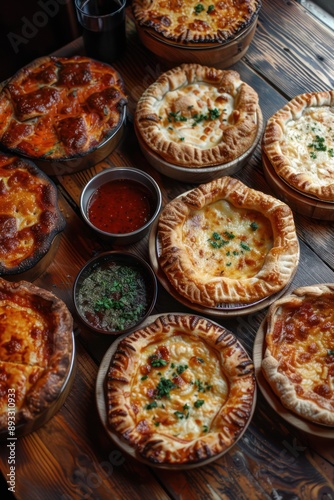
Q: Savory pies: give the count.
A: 9